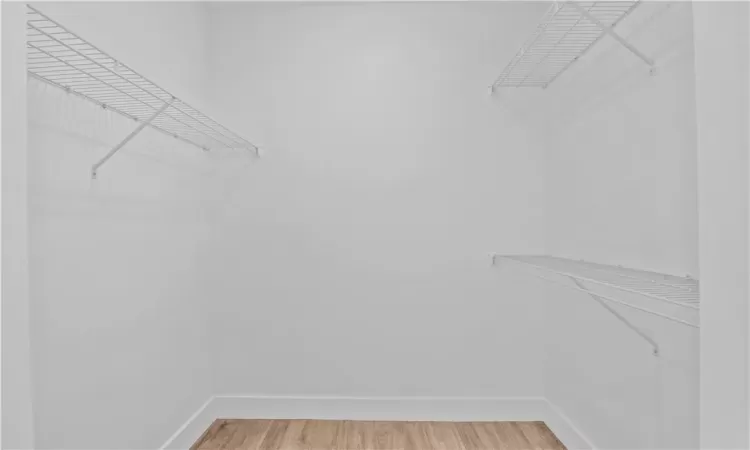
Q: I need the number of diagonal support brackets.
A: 3